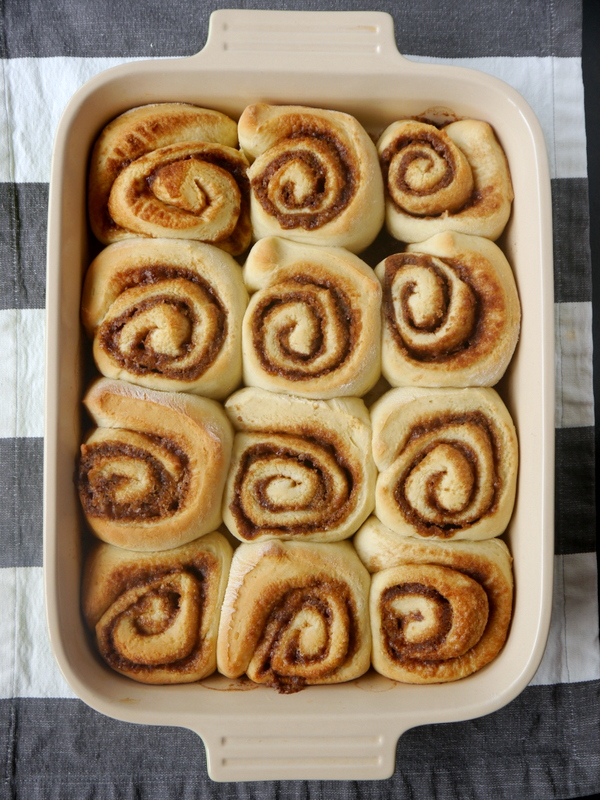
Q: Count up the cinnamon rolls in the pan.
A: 12